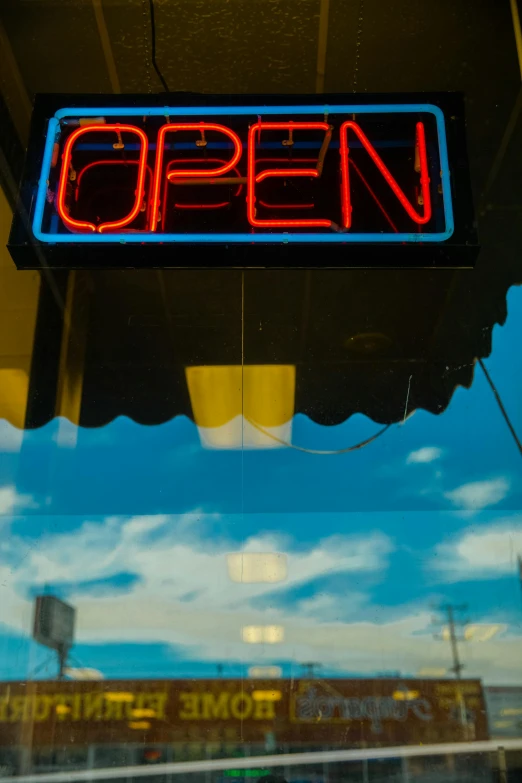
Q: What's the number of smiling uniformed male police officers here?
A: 0